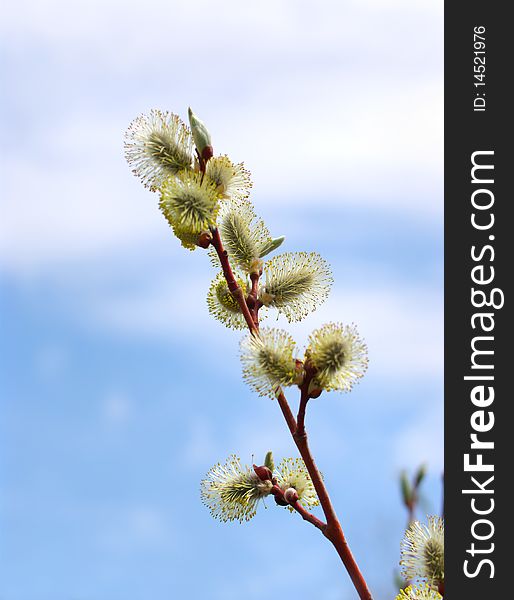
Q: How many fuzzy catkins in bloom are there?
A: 12